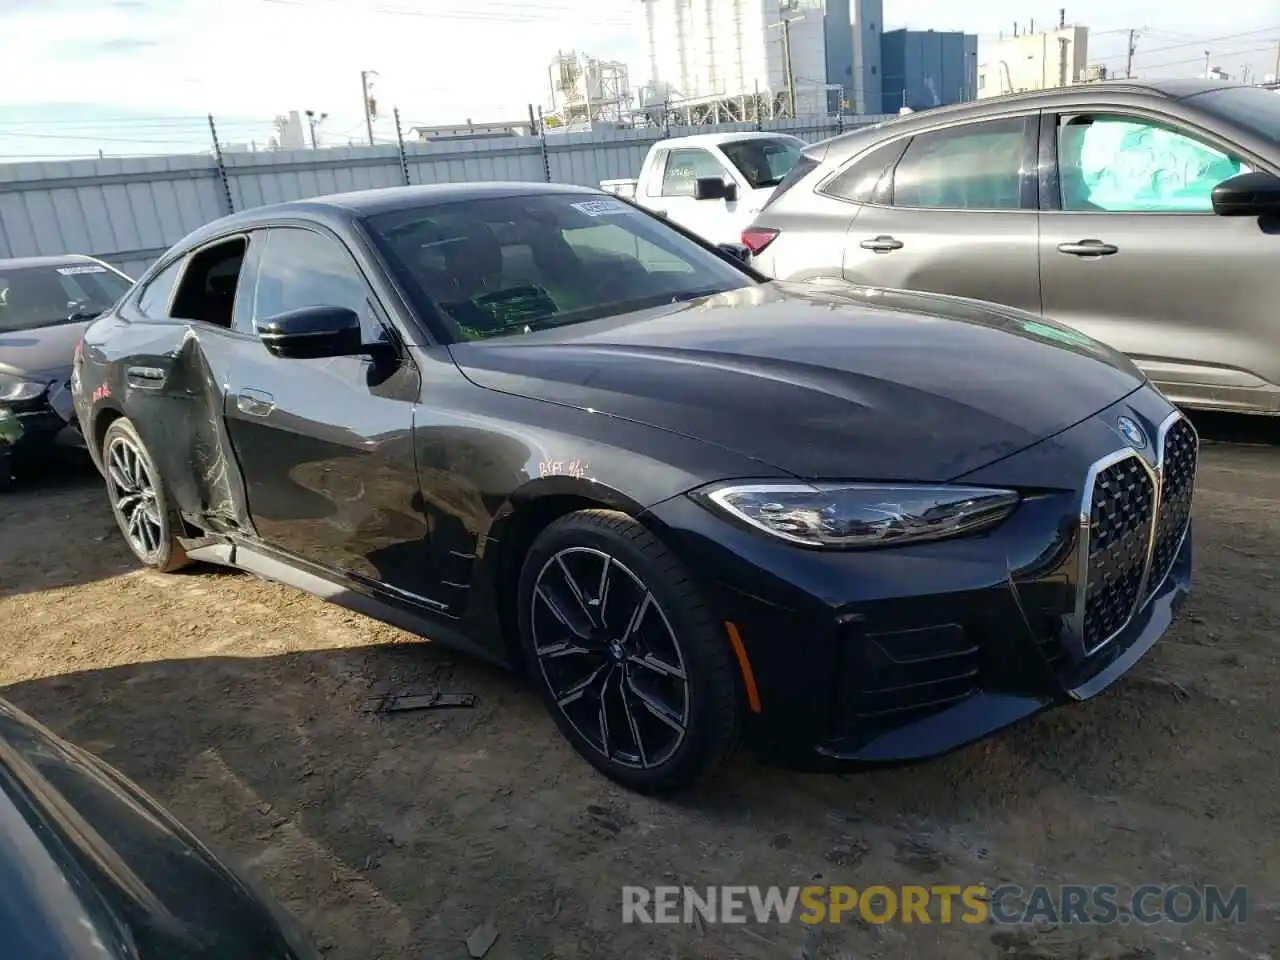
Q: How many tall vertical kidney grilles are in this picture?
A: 2